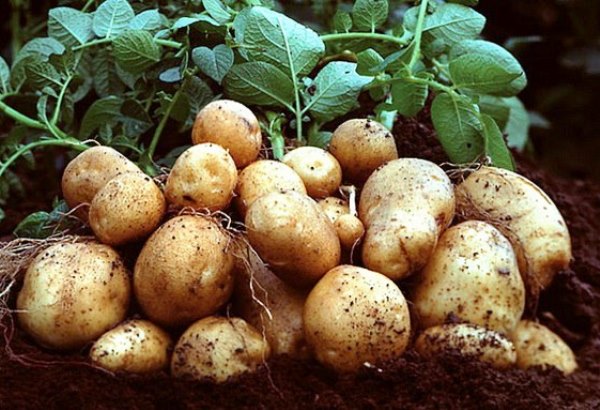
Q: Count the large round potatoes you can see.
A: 3